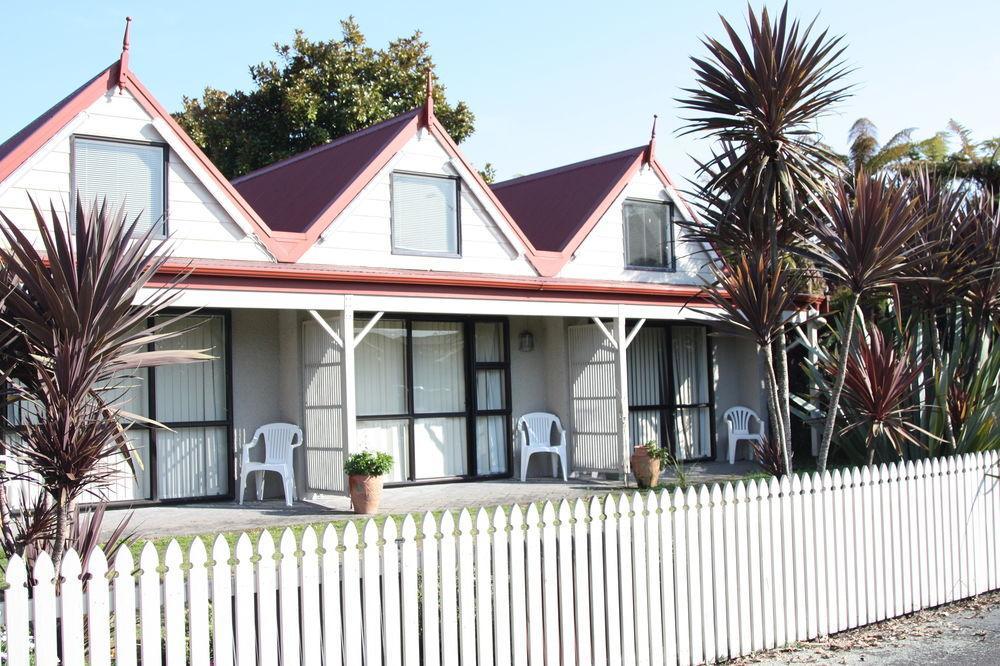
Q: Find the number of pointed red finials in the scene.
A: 3